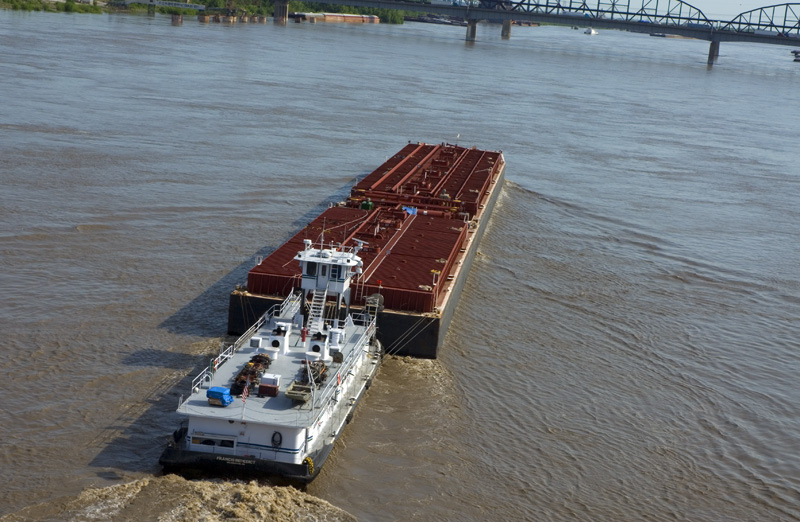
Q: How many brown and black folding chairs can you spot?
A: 0